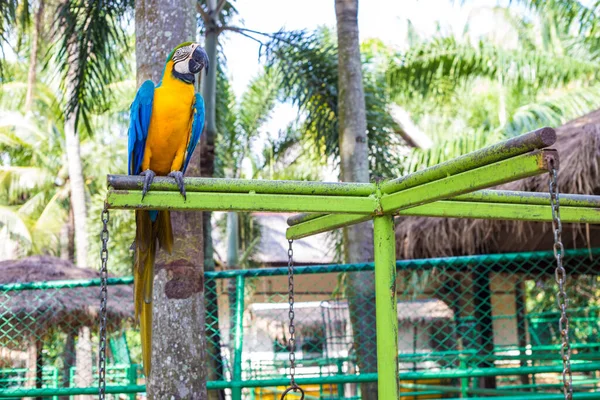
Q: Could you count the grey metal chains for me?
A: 3